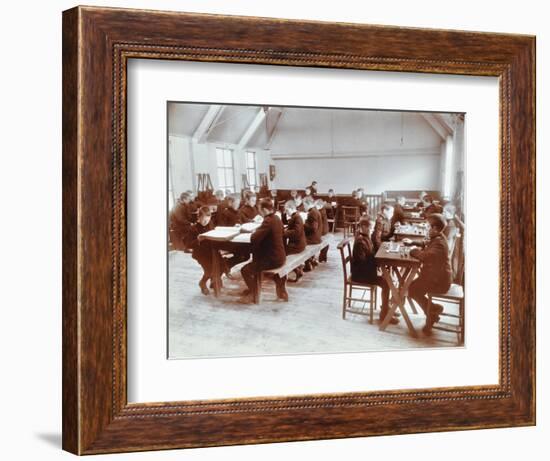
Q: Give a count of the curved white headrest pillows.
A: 0